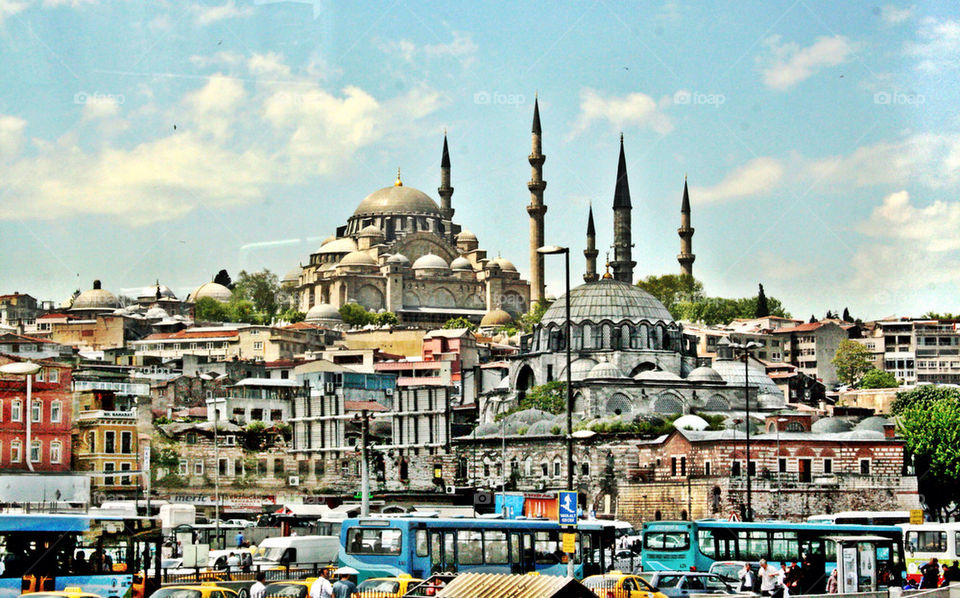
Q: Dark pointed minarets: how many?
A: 5